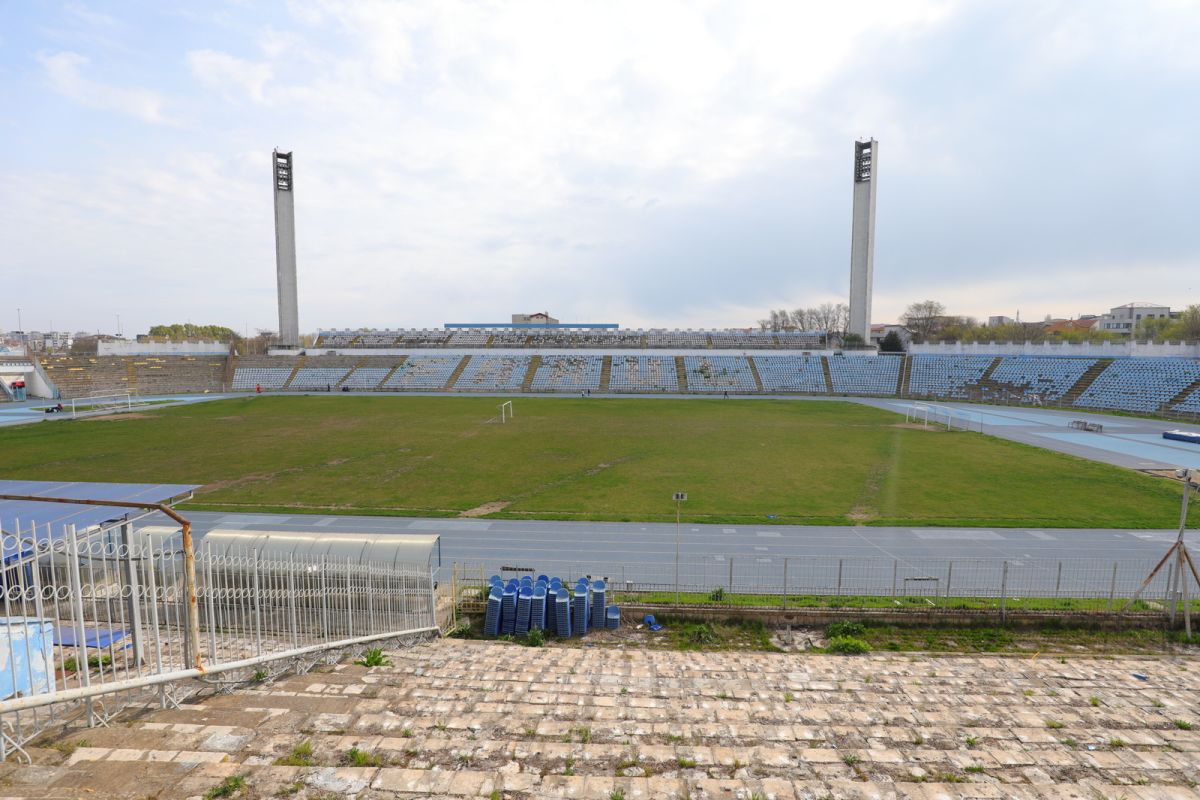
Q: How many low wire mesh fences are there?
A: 1